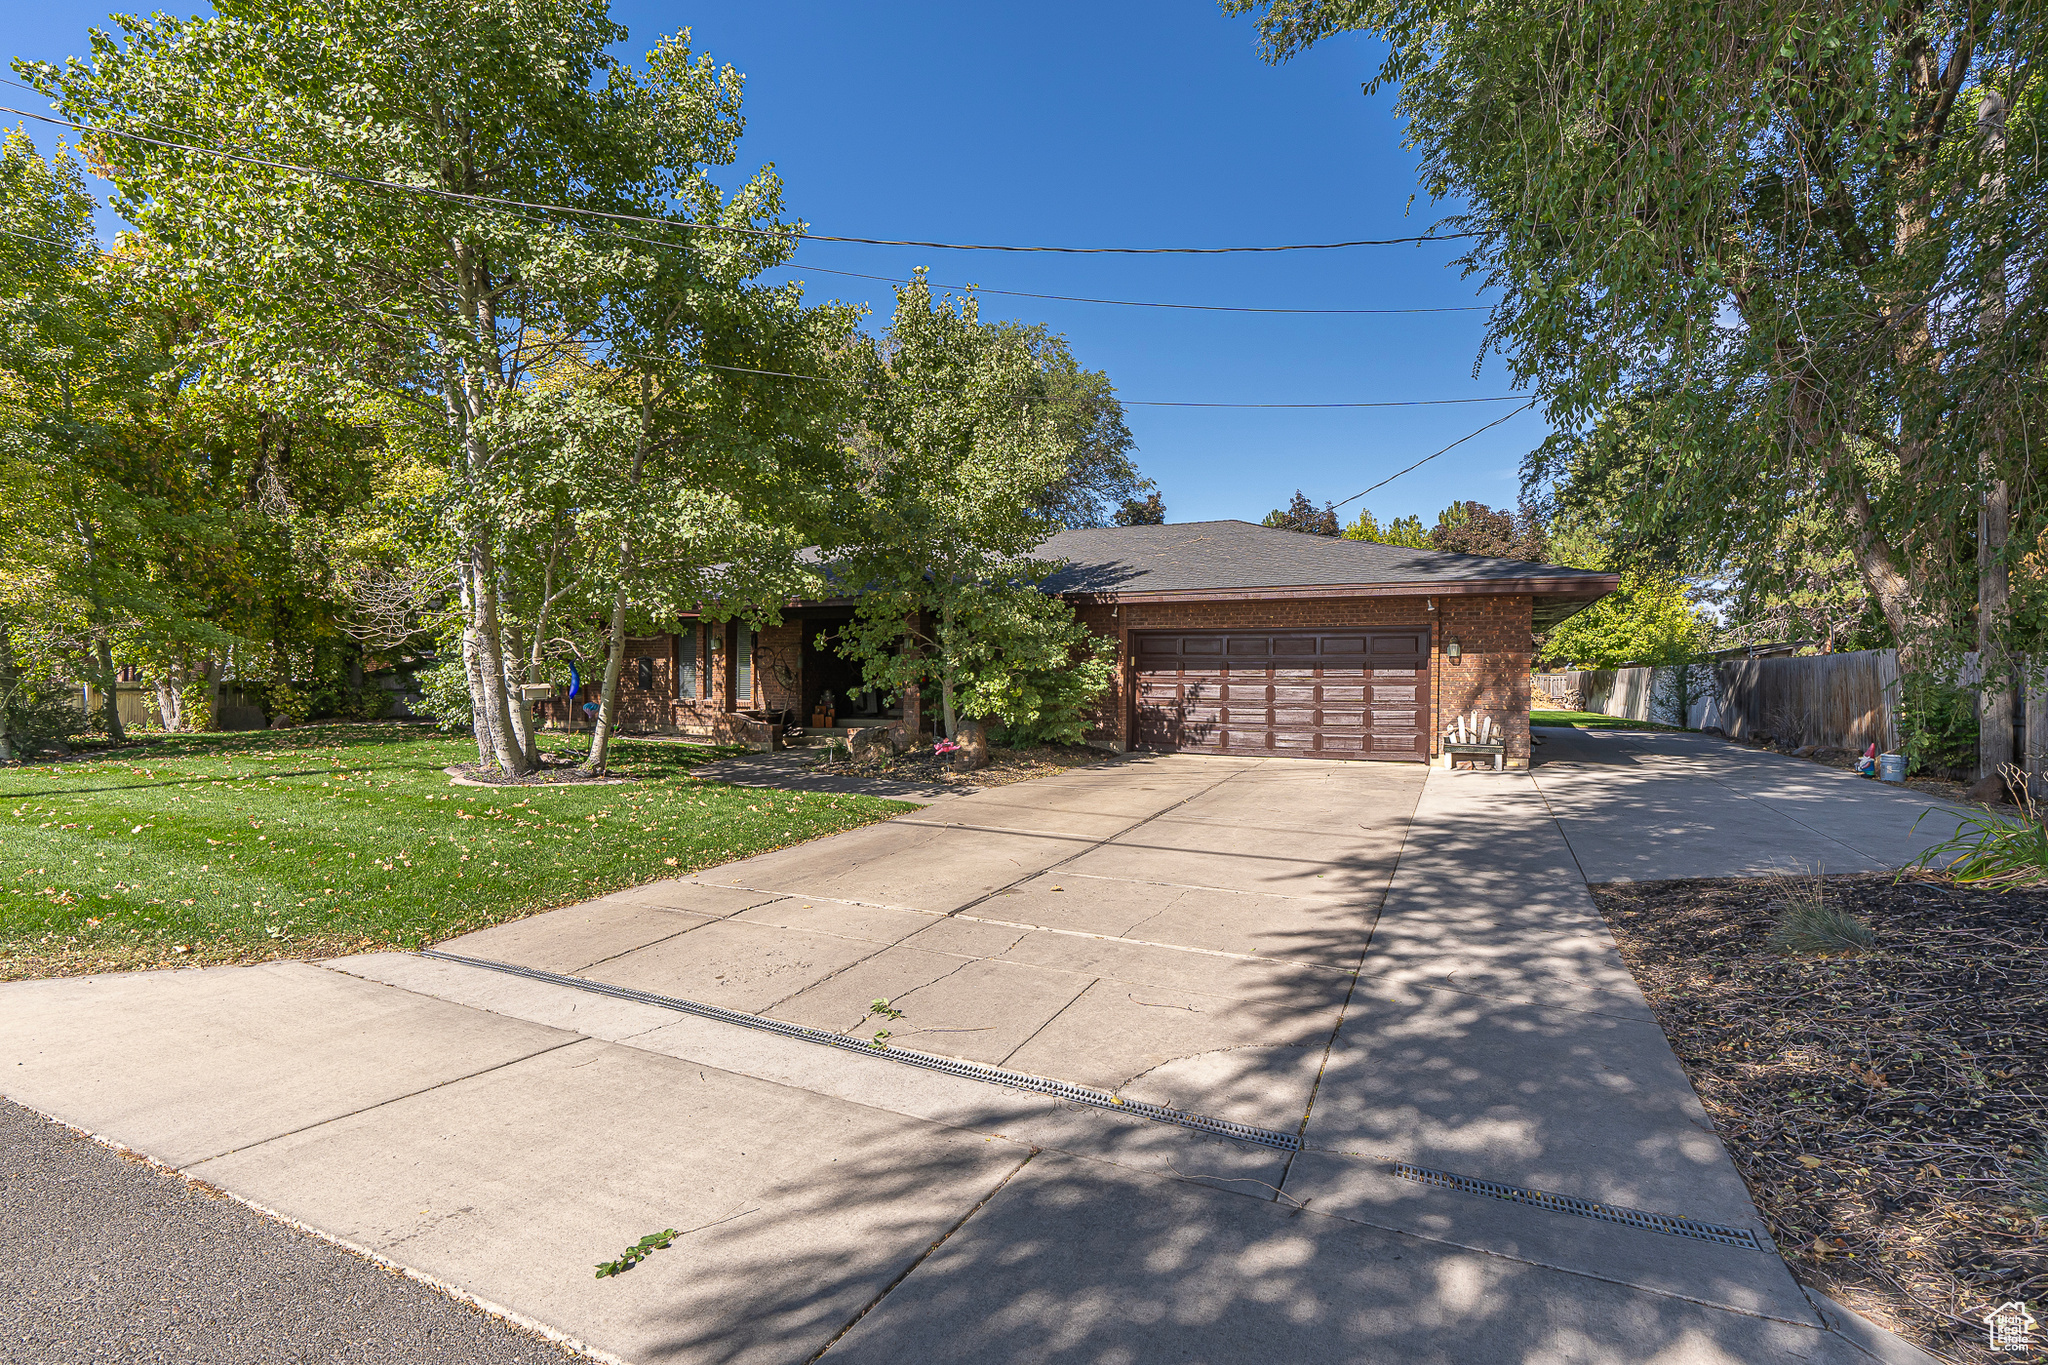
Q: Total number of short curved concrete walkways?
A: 1